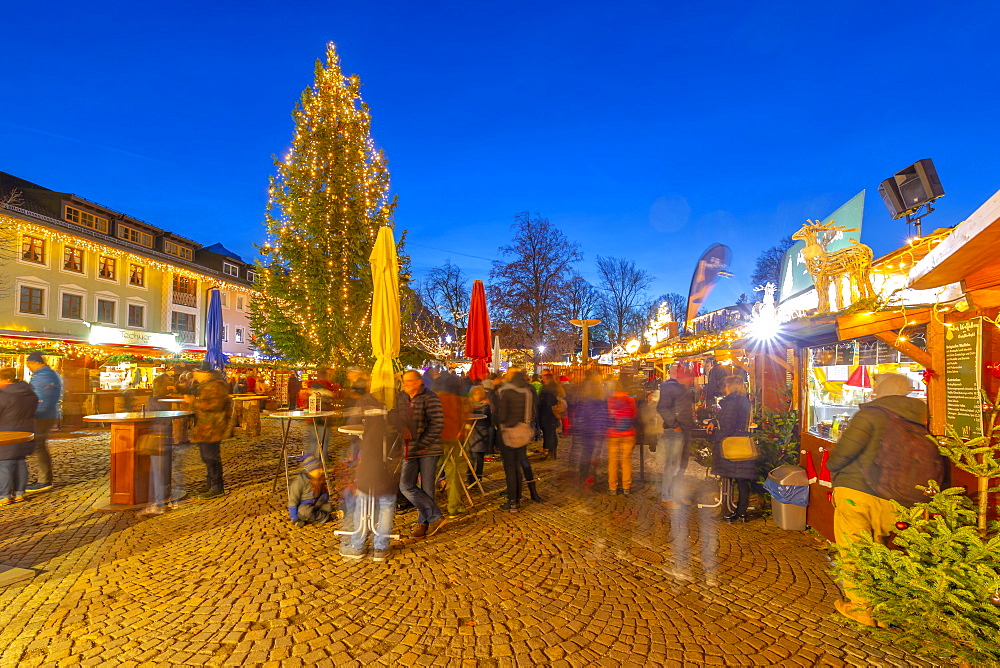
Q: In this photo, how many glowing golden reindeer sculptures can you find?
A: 1